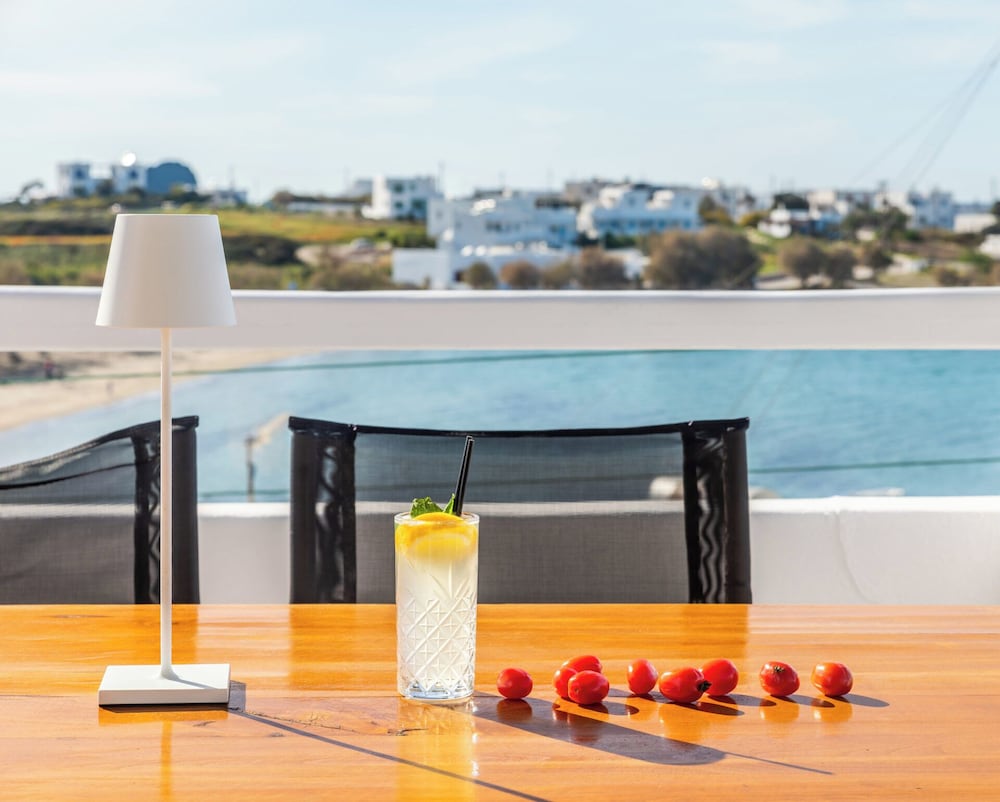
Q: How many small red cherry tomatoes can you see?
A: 9